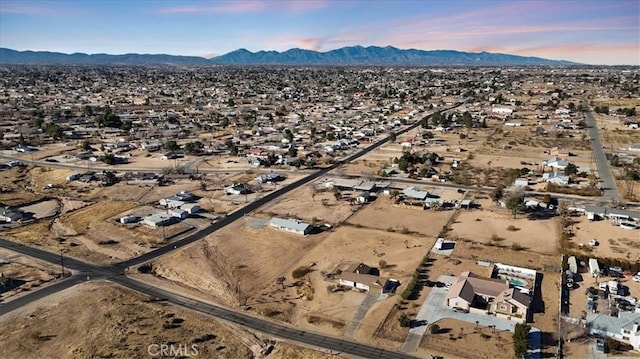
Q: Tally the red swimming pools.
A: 0